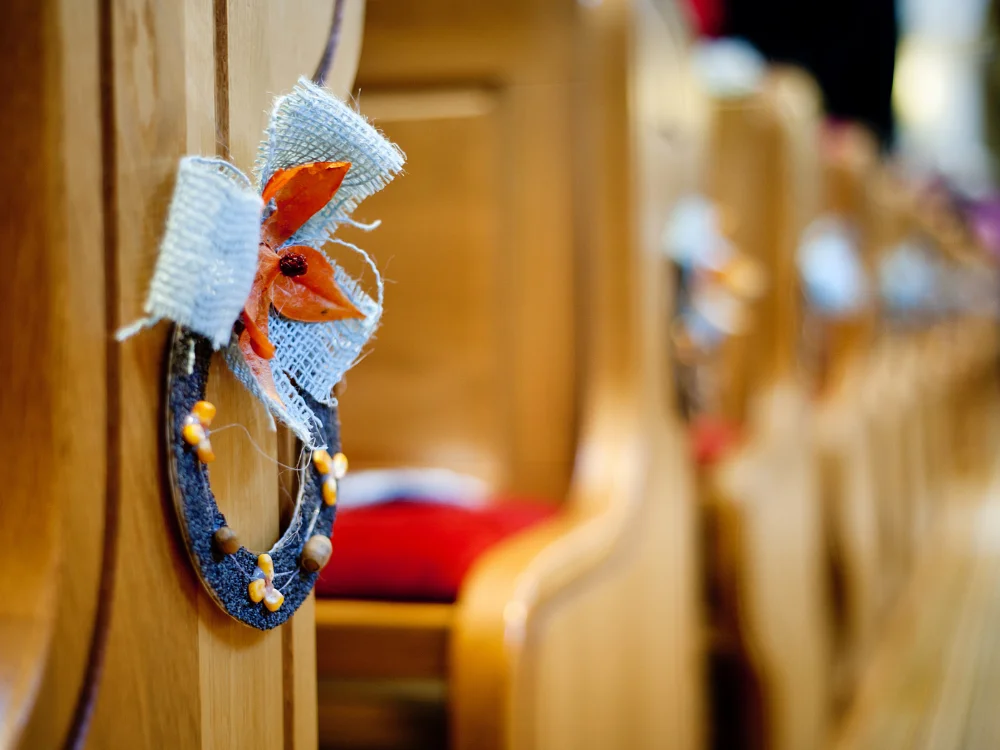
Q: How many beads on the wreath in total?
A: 11